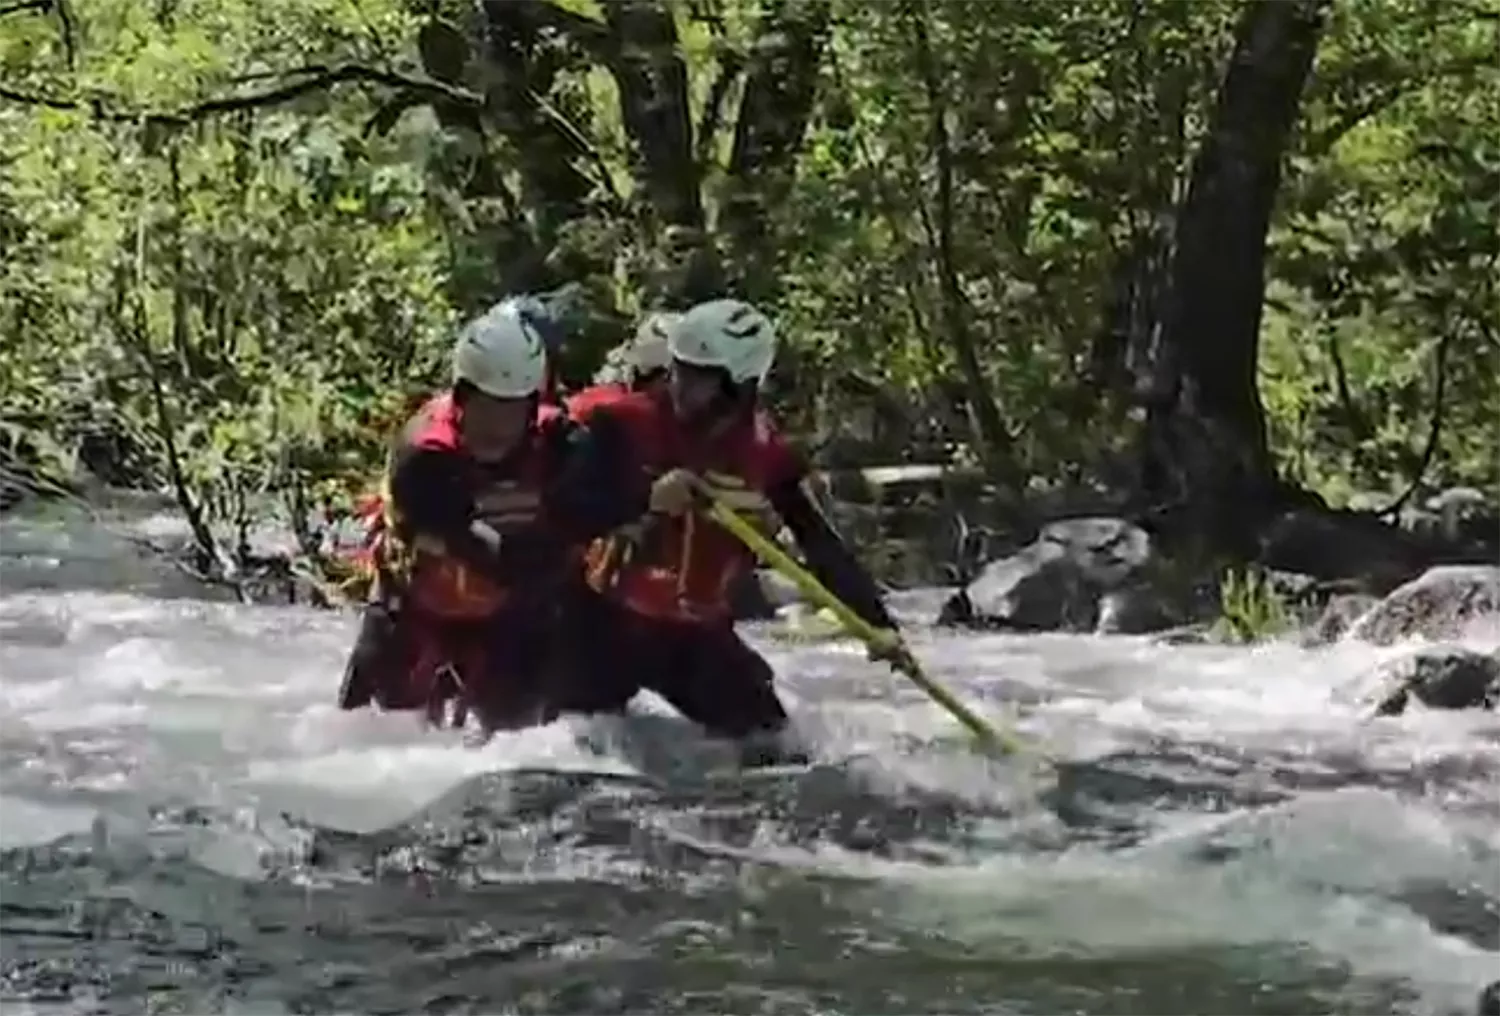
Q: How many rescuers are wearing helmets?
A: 3